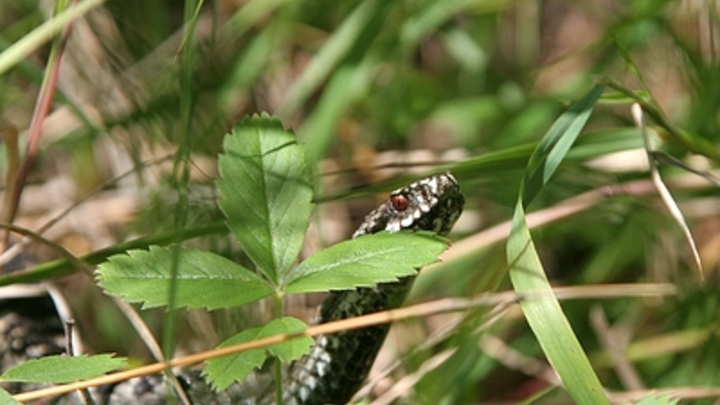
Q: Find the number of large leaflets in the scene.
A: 3